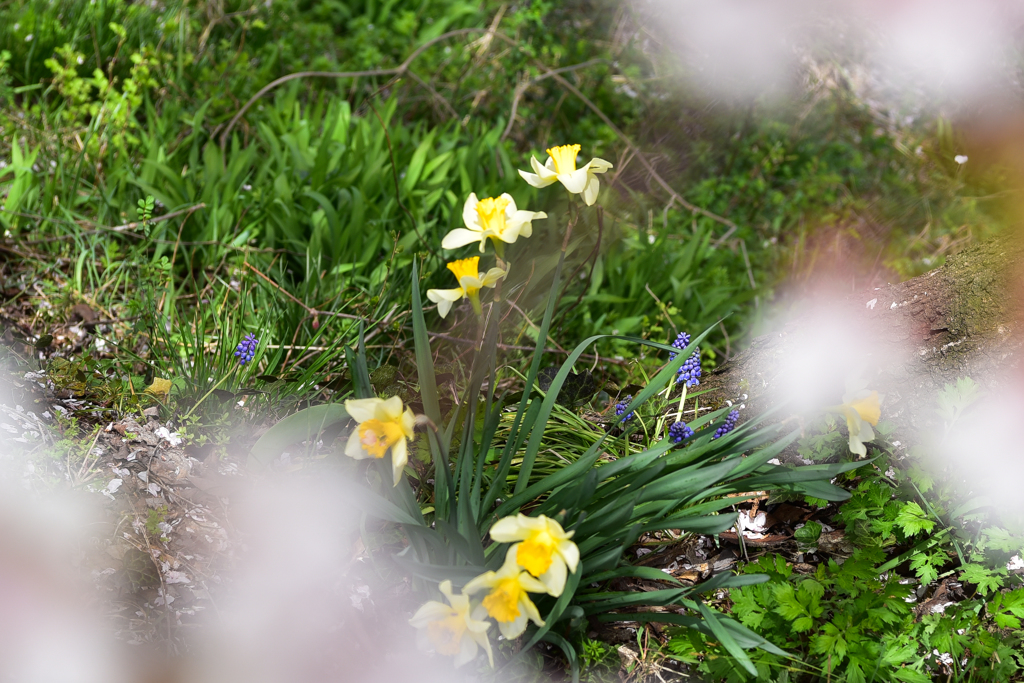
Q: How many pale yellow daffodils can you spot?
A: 8